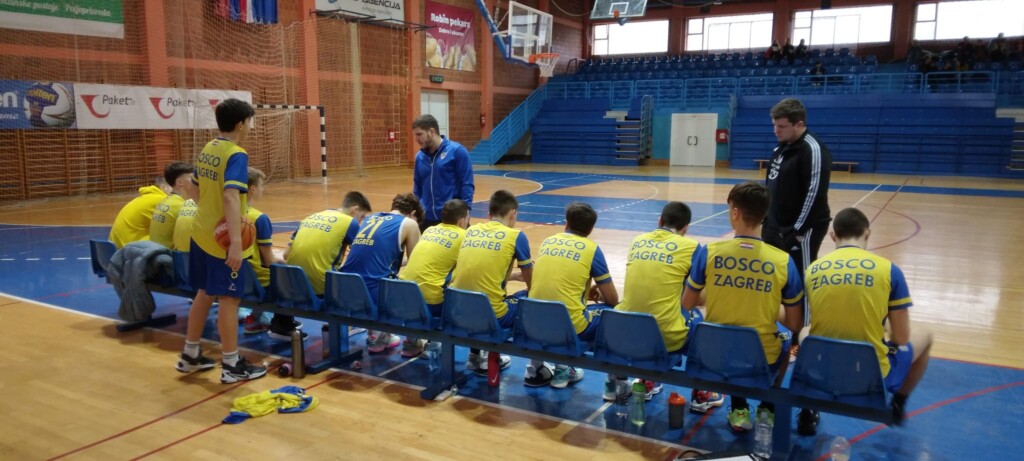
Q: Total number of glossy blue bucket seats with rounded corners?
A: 11